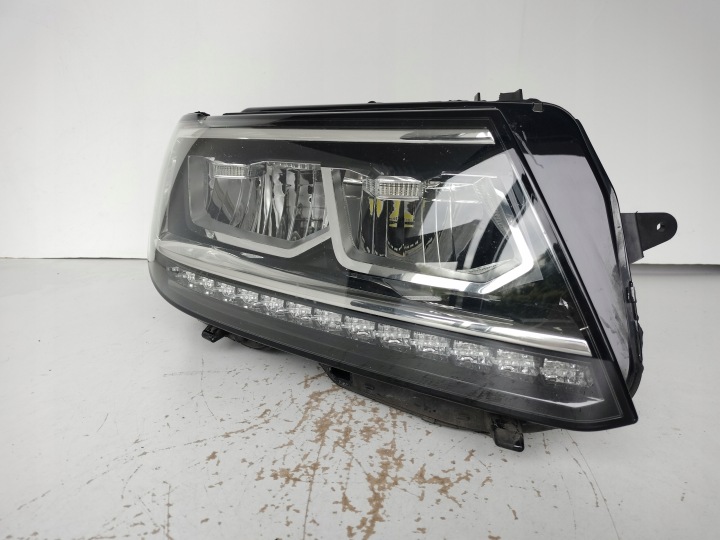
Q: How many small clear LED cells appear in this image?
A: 14